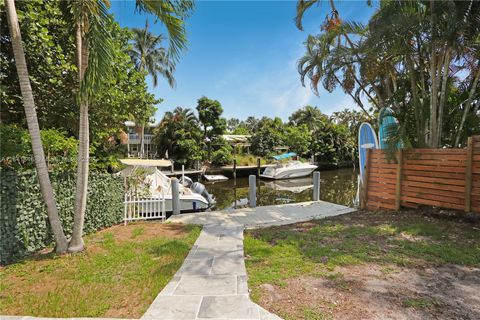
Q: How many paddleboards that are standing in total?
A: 2